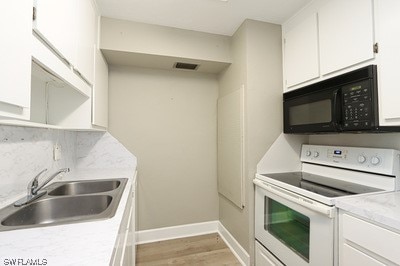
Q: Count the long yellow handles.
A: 0